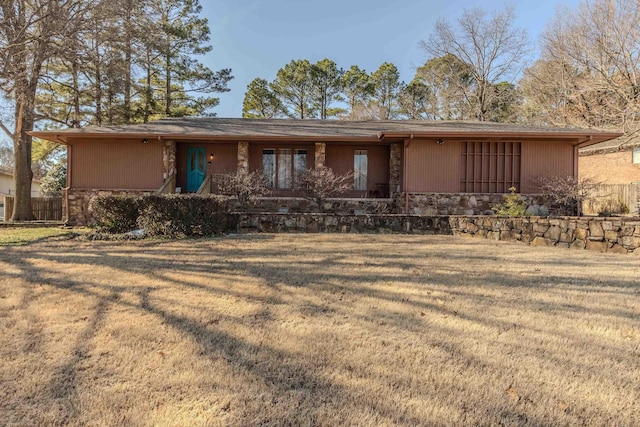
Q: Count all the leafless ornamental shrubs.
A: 3